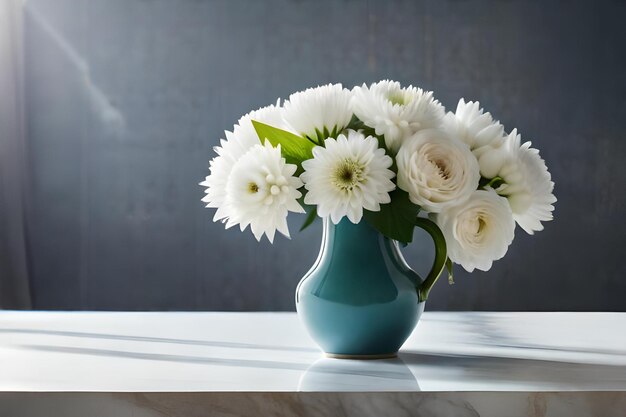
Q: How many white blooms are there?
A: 9